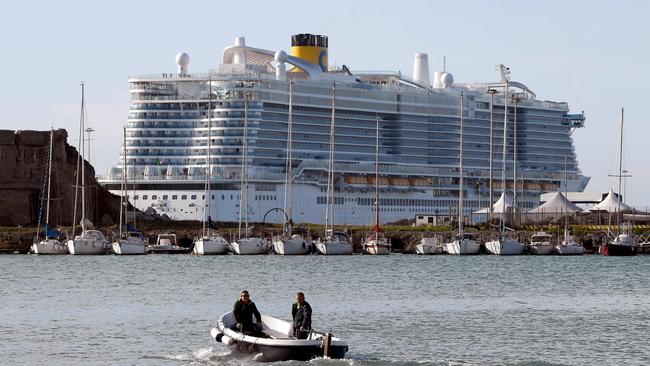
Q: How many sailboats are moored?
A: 12